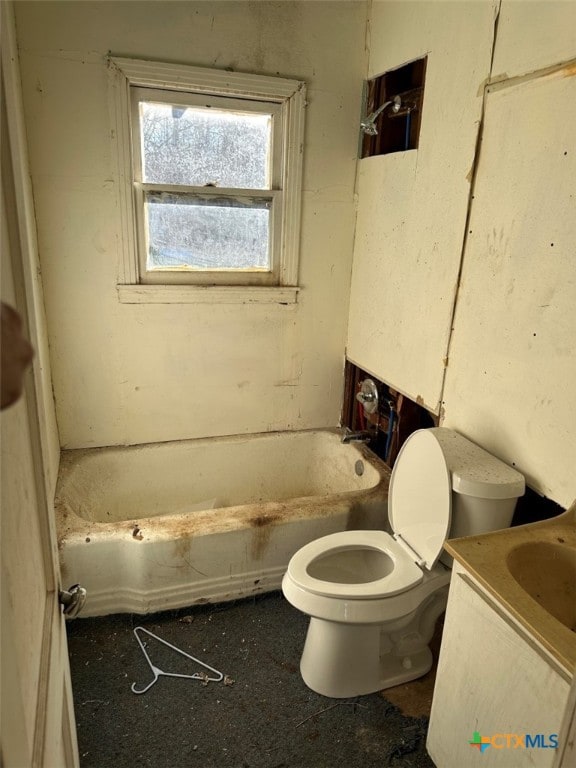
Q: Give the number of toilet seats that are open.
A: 1